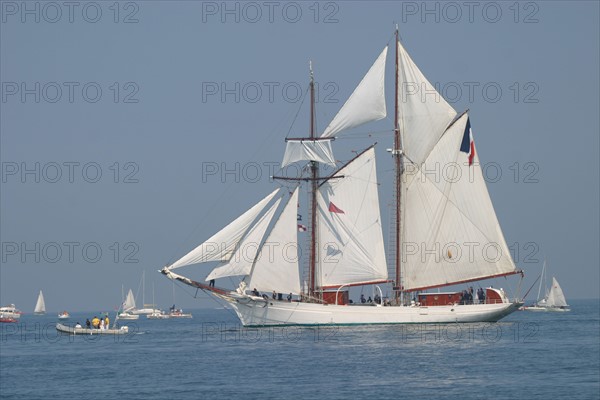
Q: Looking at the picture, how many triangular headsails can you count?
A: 3